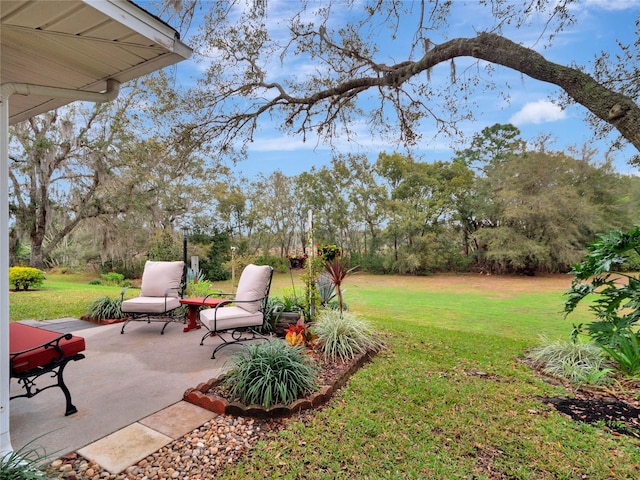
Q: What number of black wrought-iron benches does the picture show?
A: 1